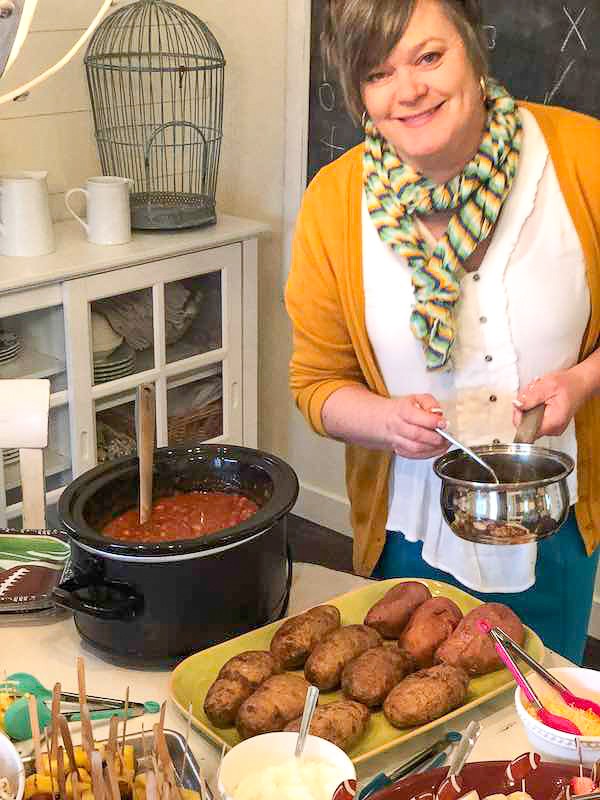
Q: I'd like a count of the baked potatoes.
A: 10